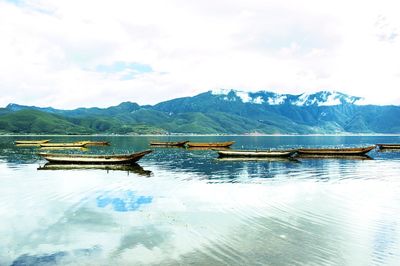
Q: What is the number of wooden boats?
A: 9